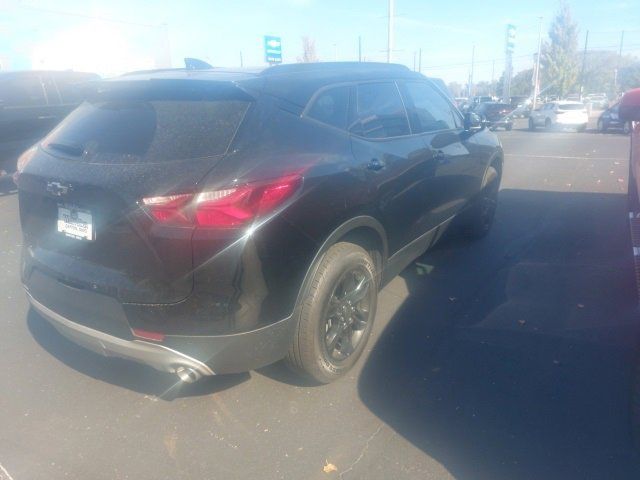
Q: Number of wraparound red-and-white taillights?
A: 1